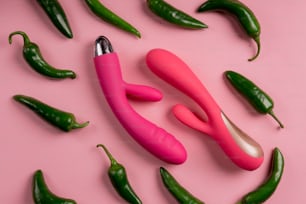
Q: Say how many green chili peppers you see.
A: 11